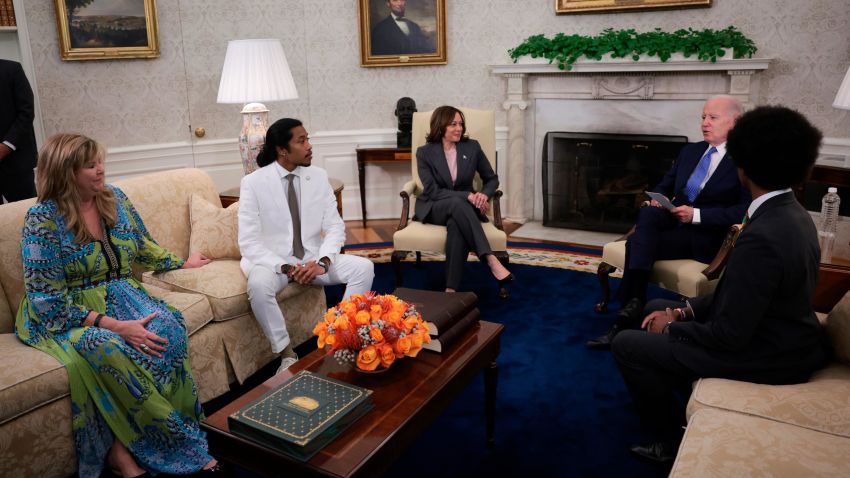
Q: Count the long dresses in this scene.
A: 1